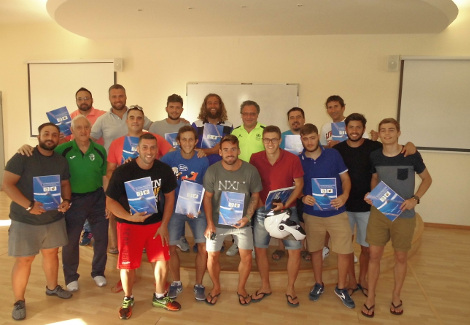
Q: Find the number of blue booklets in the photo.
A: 13